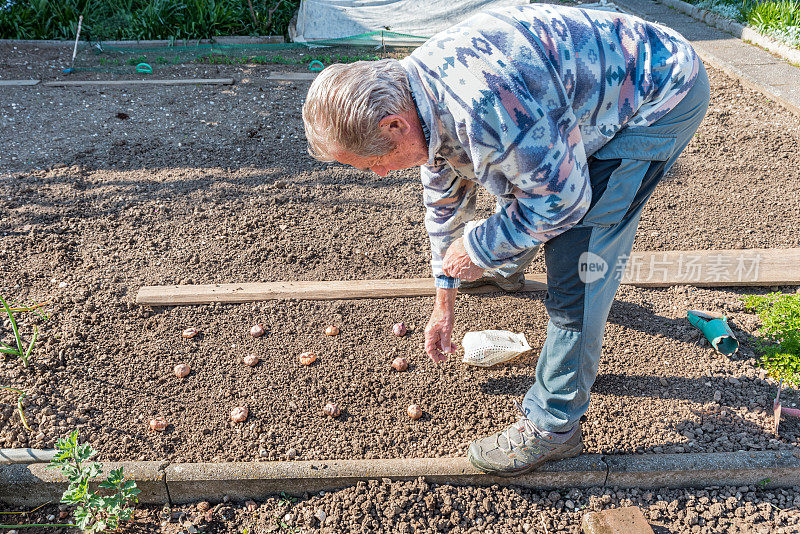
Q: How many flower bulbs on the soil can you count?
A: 12